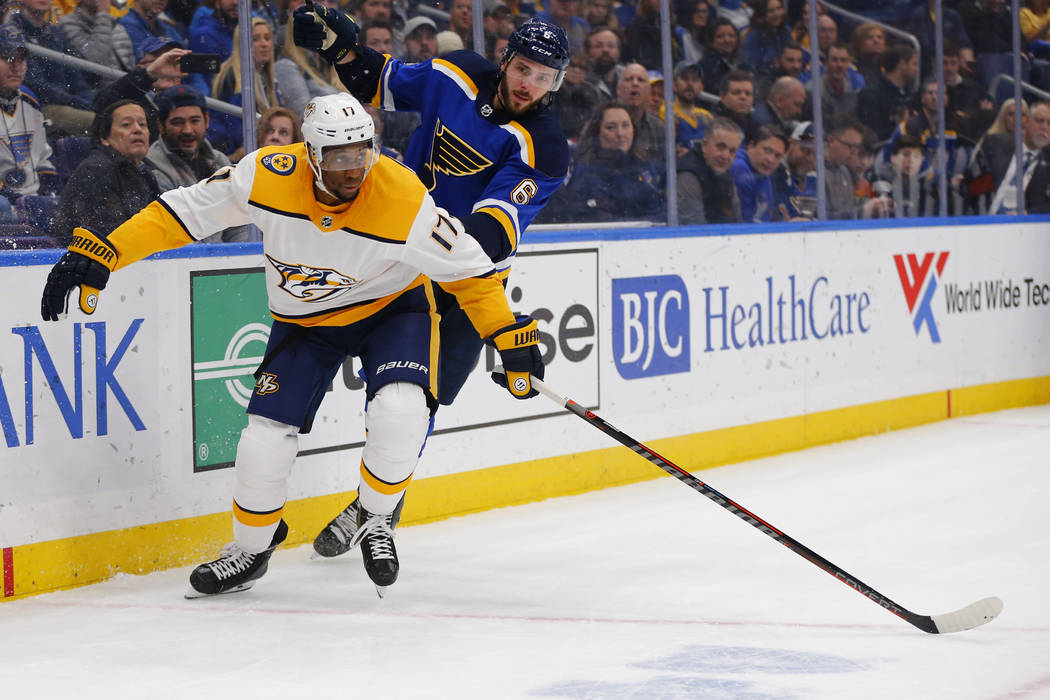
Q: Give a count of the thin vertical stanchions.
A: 6